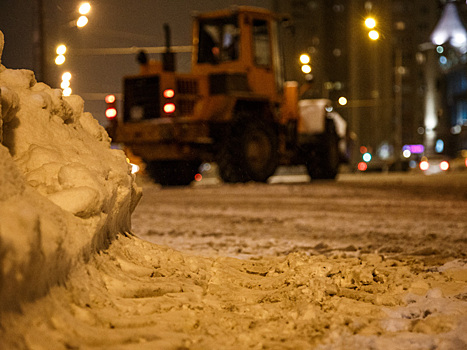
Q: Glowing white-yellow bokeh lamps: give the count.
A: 12